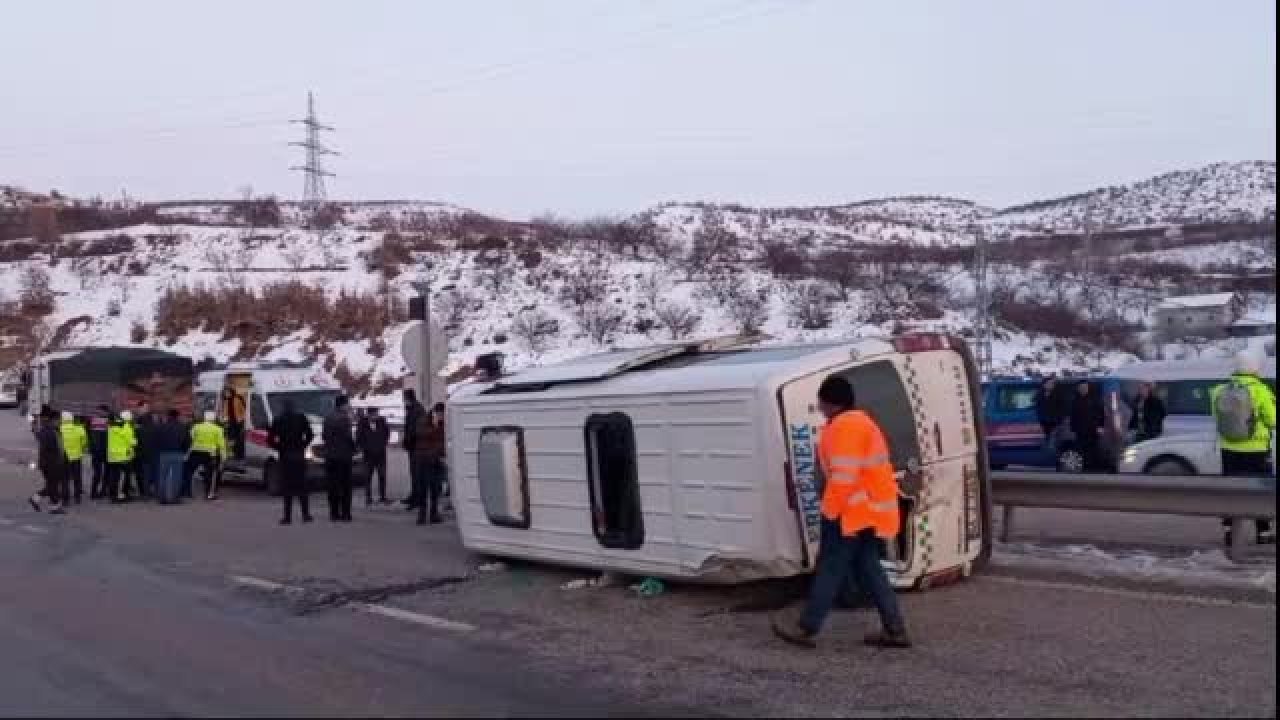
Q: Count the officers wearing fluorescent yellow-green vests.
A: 4